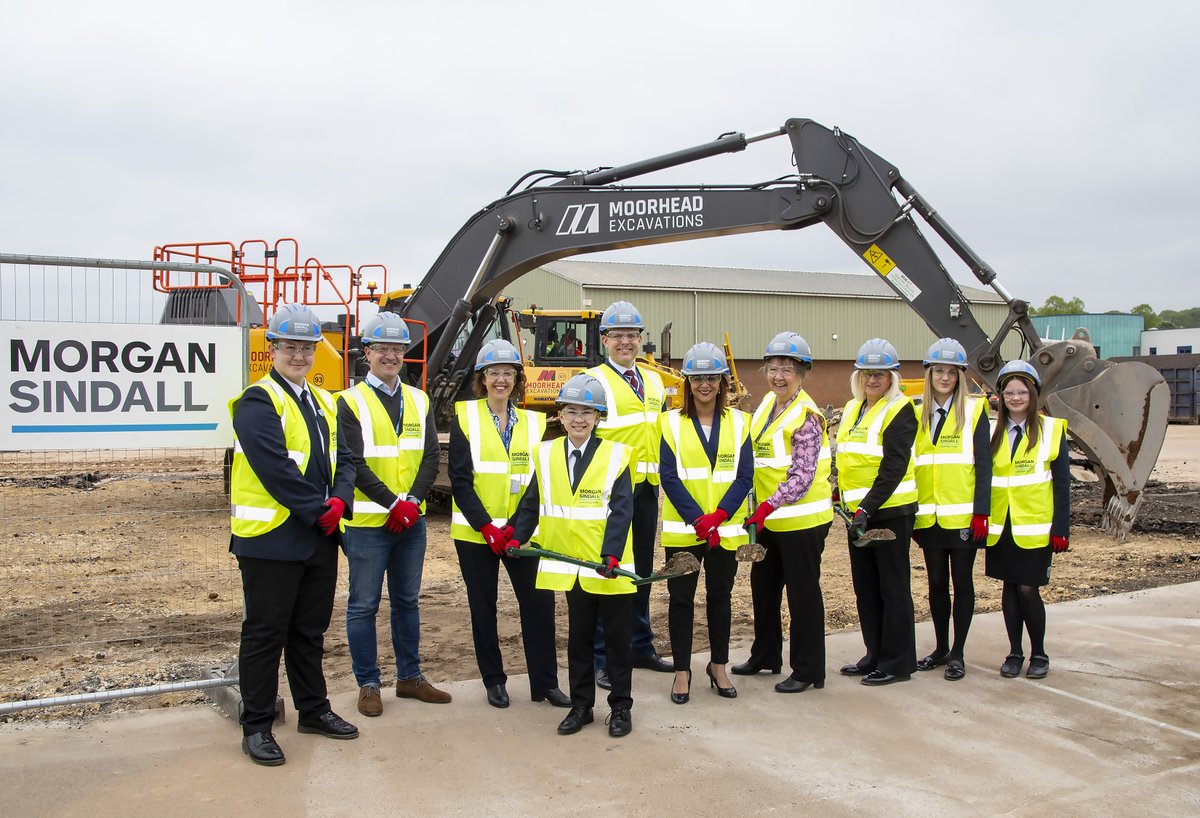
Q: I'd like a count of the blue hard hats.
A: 10